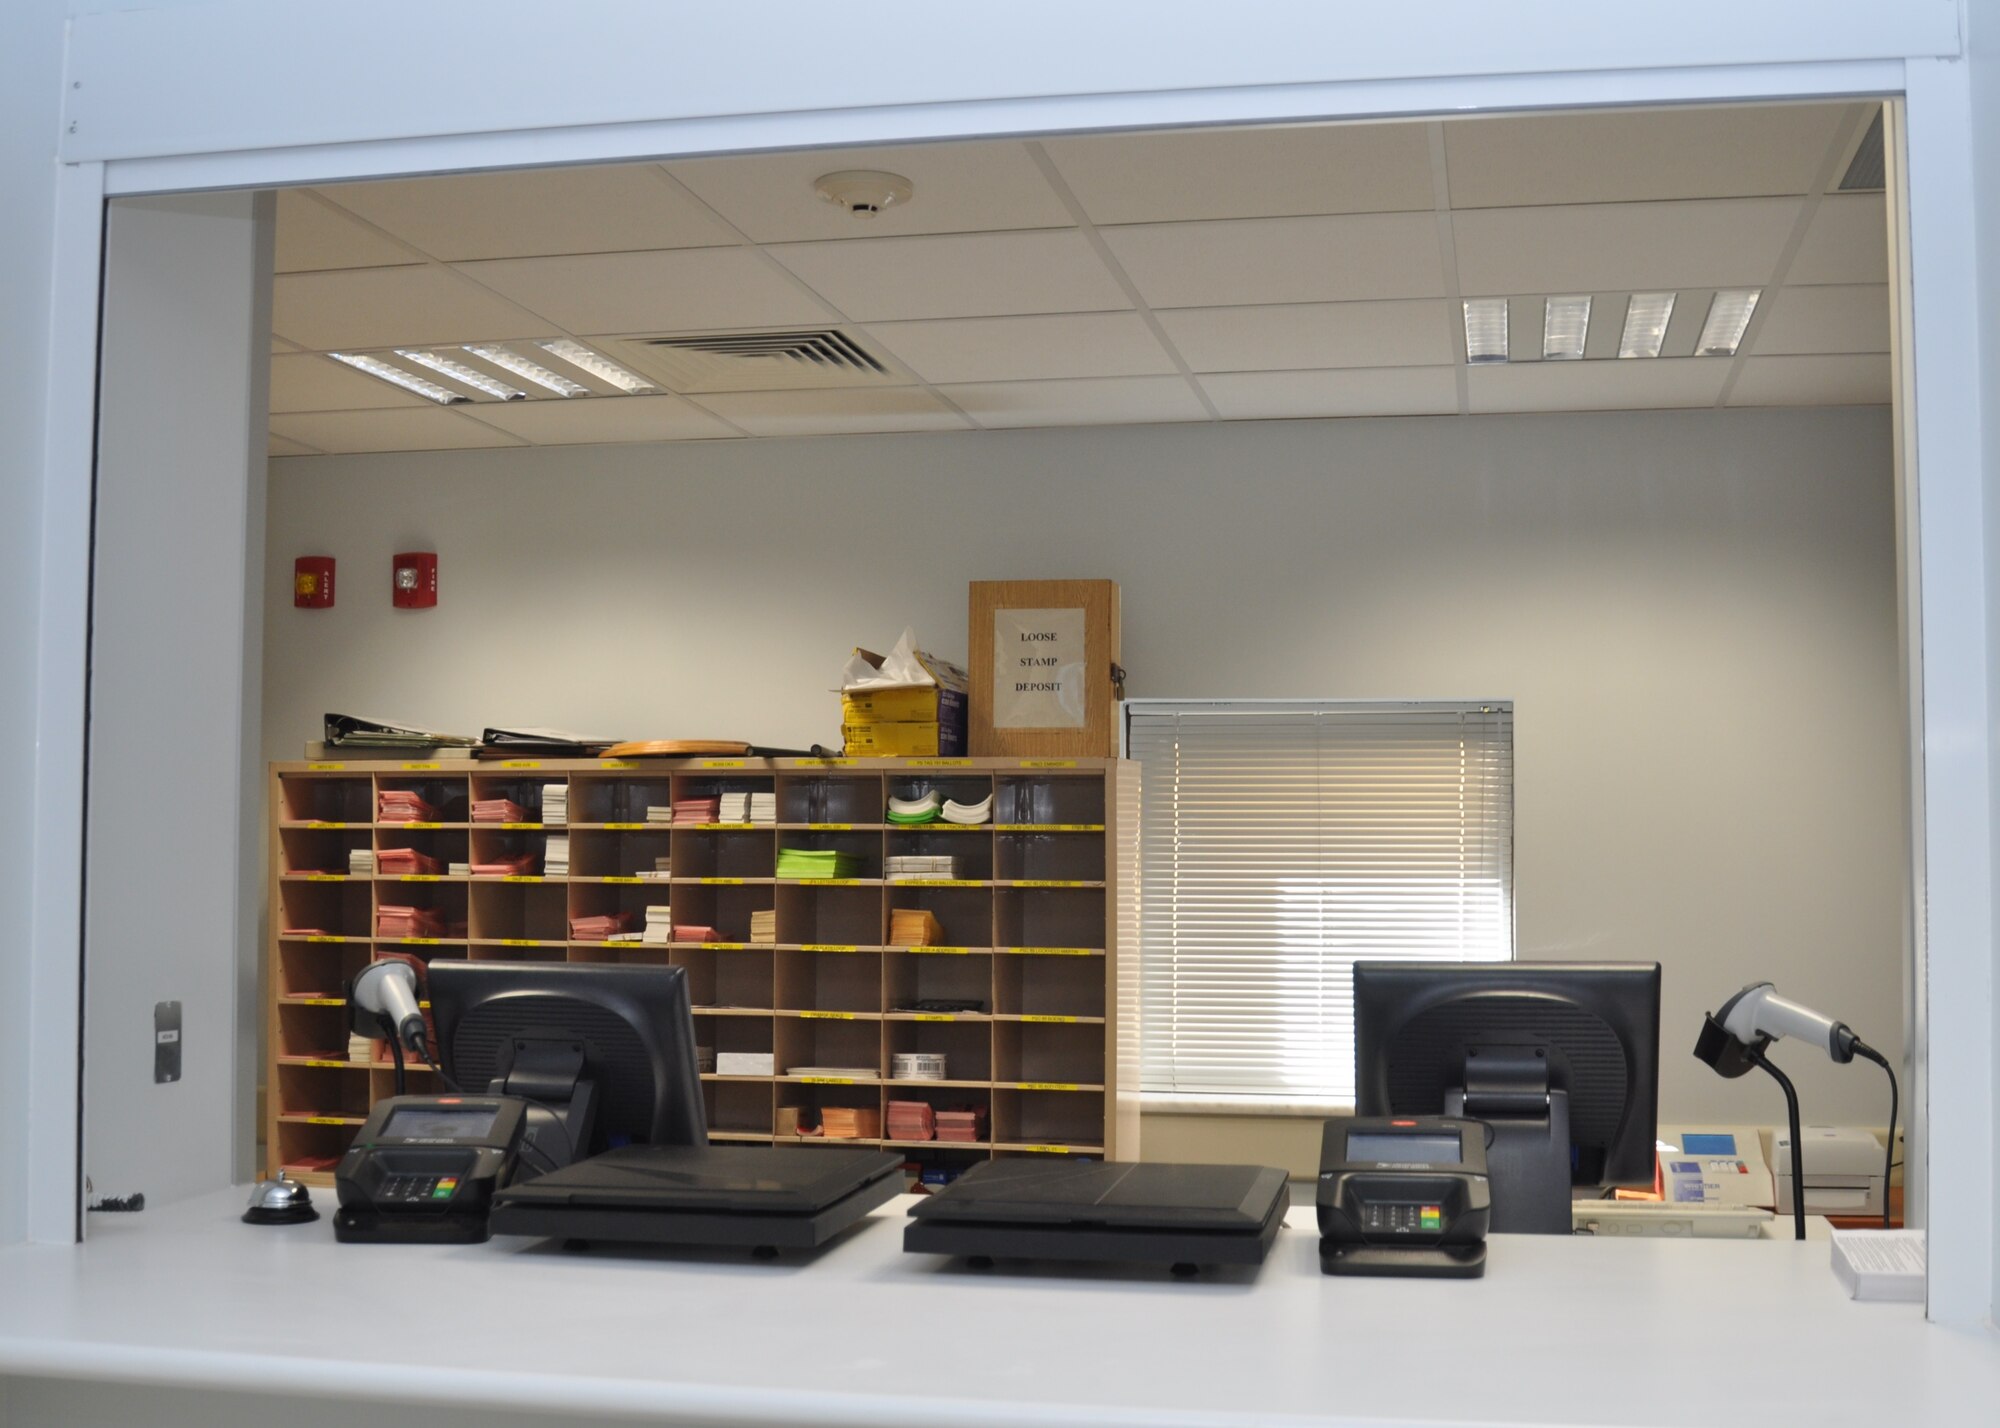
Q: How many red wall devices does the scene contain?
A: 2